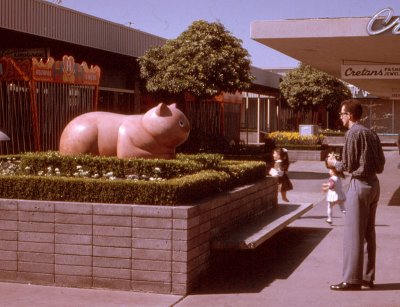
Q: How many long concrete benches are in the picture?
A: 1